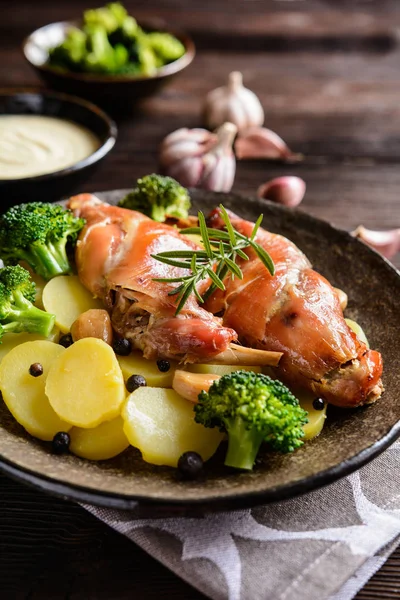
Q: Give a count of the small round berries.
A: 8